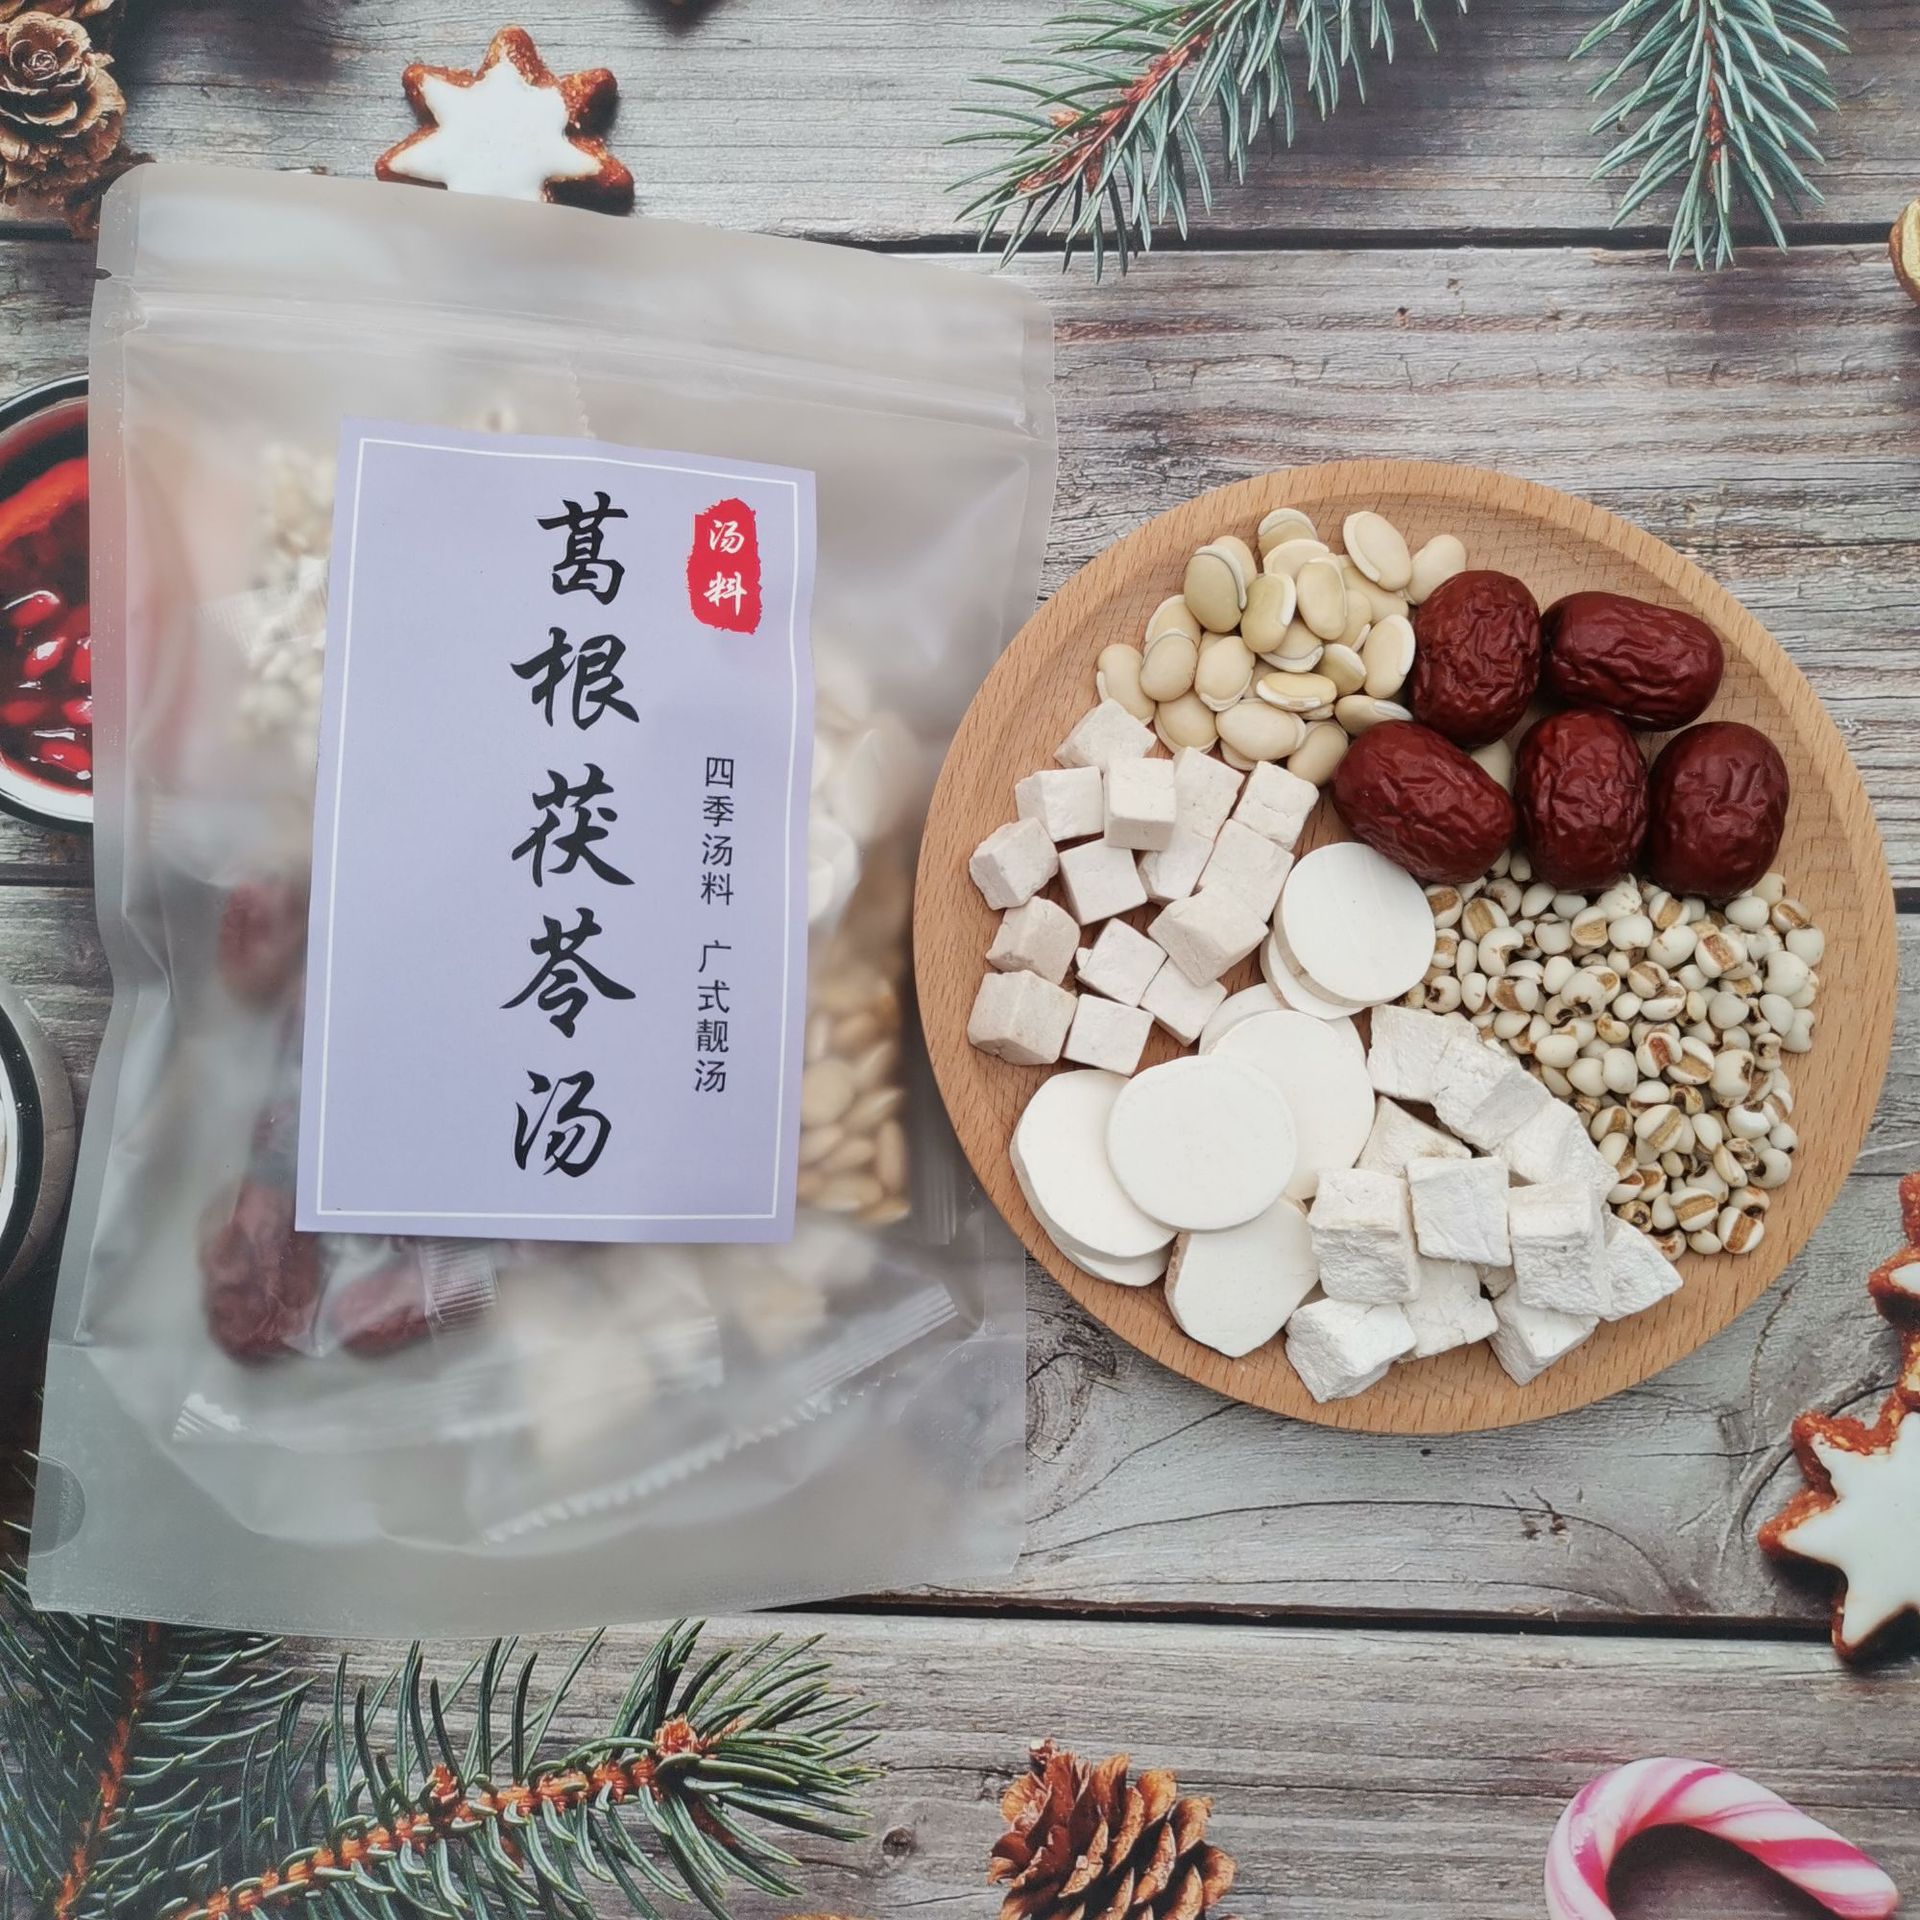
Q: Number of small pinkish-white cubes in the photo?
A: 15